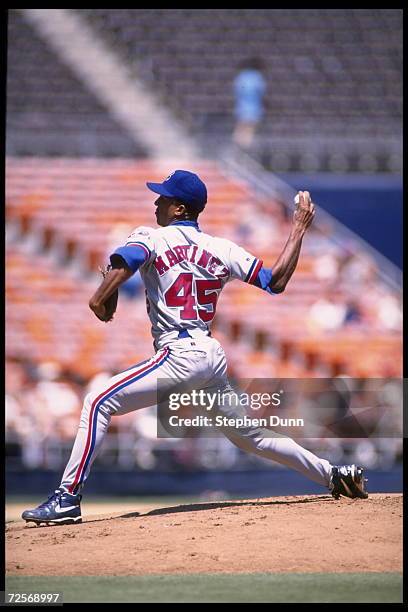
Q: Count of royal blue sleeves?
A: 2